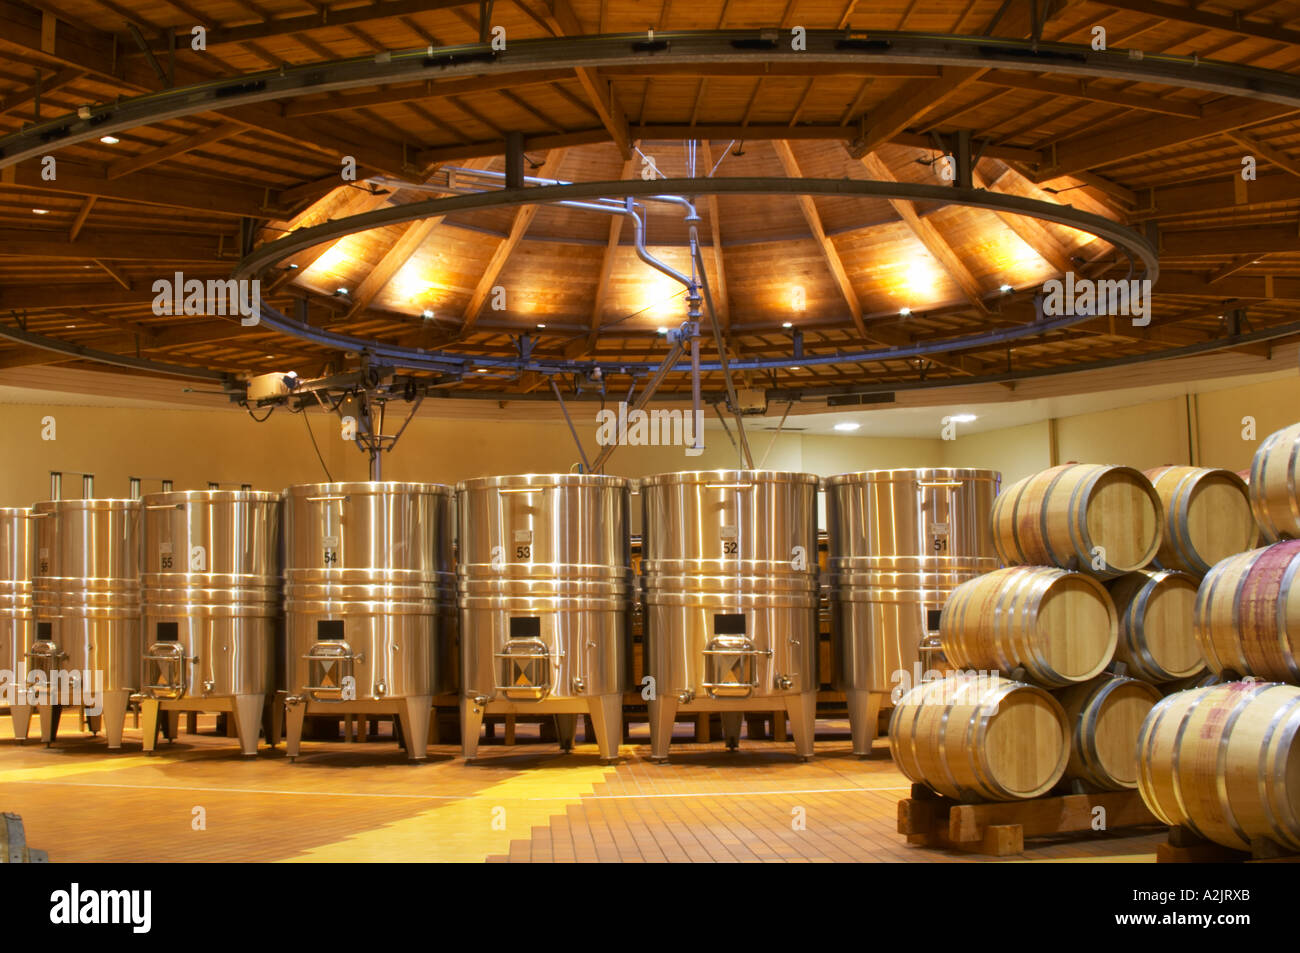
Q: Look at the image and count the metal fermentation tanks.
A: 7